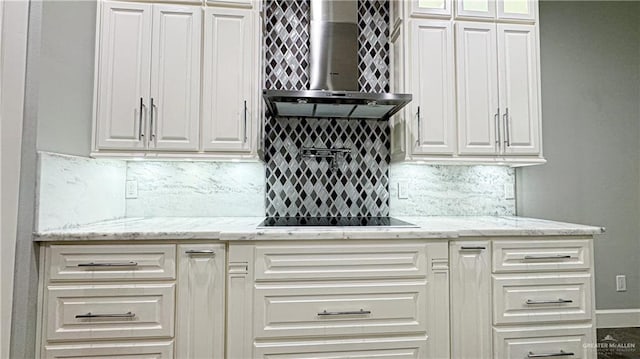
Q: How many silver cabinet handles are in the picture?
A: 14